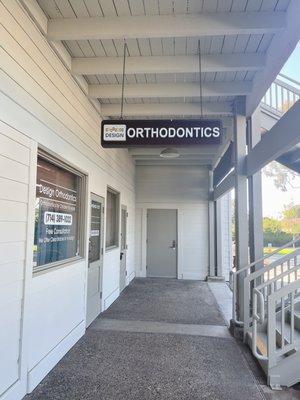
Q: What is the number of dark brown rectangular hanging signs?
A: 1